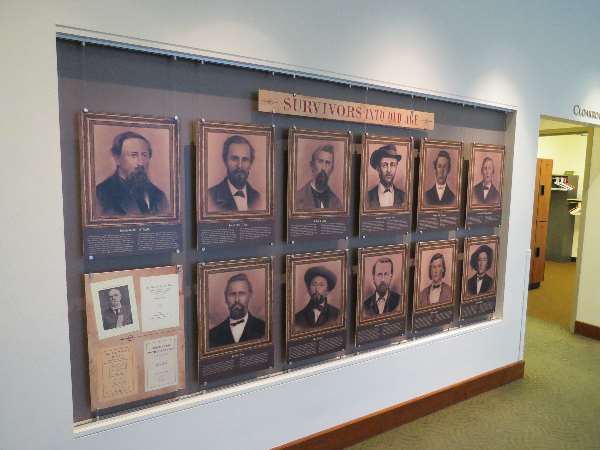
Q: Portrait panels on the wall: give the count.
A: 11